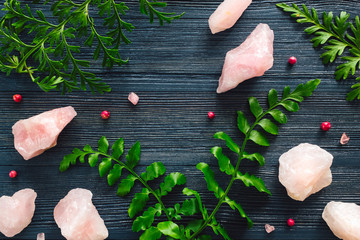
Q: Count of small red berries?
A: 7